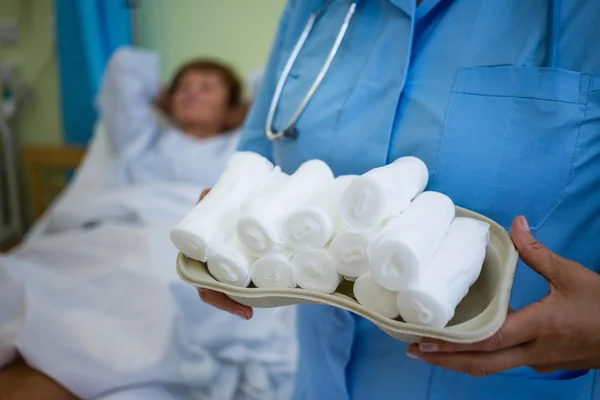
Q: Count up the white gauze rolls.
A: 11